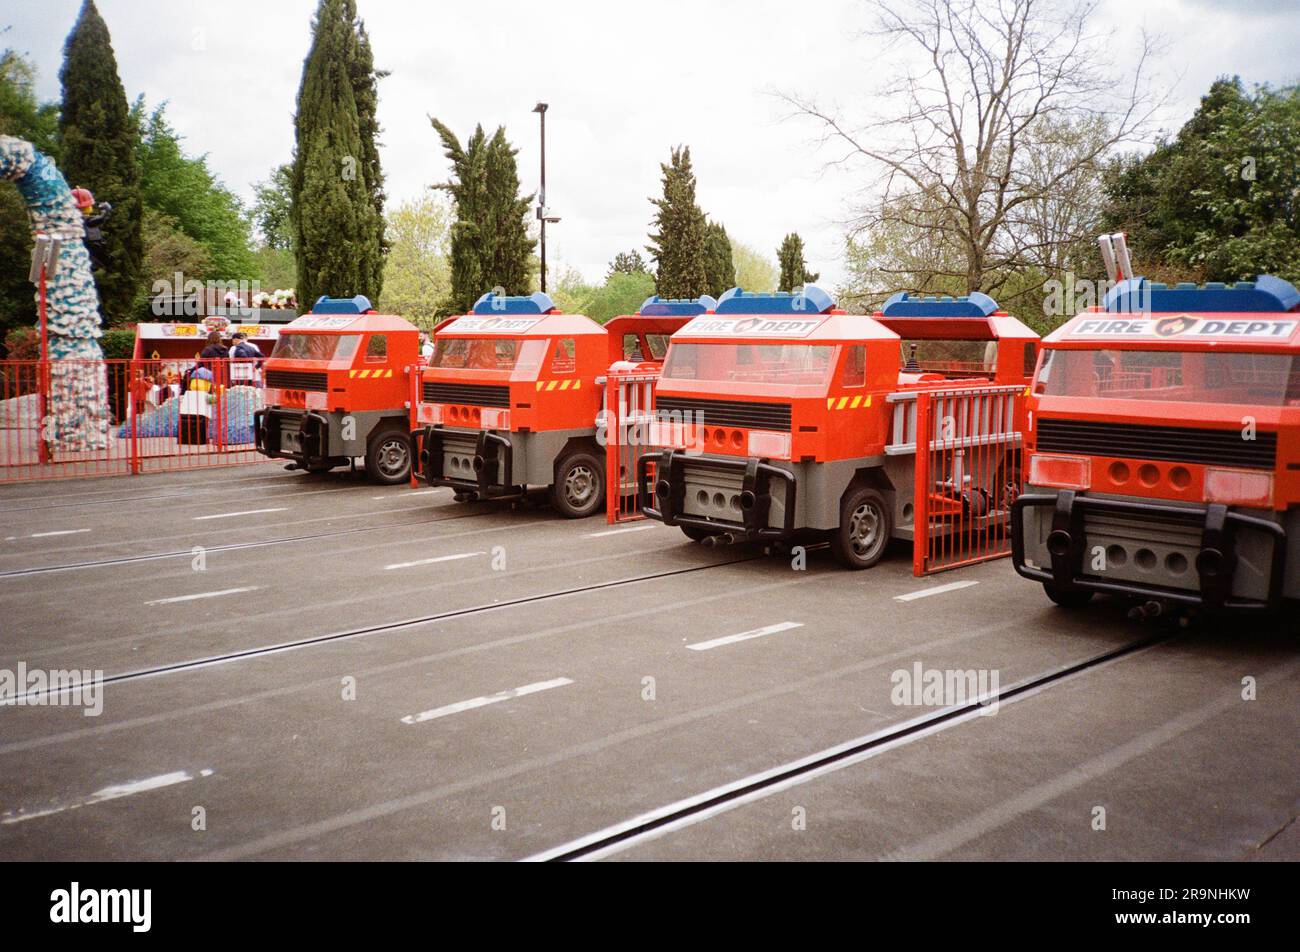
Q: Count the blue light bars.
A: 6